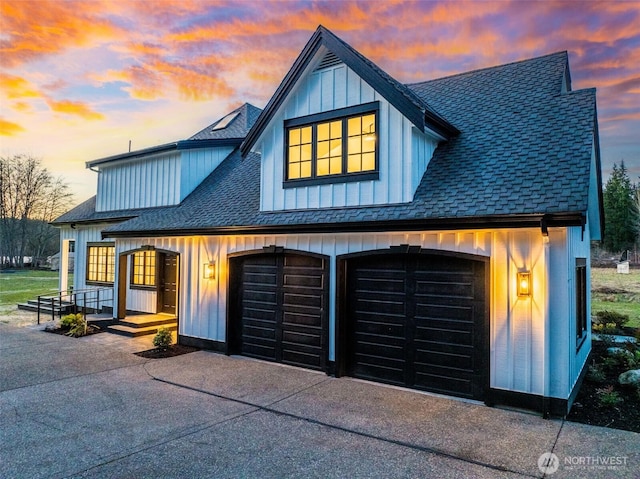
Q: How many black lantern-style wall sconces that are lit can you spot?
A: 2